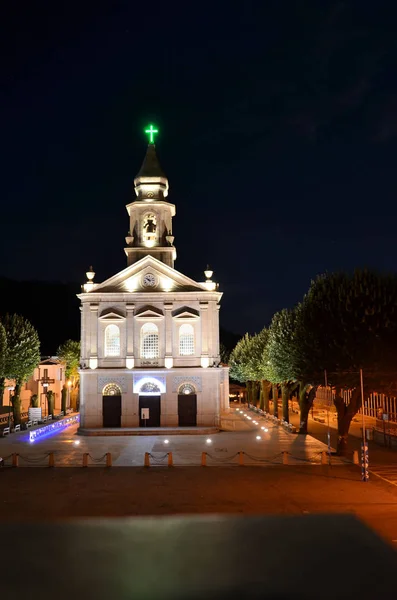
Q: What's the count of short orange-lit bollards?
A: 11